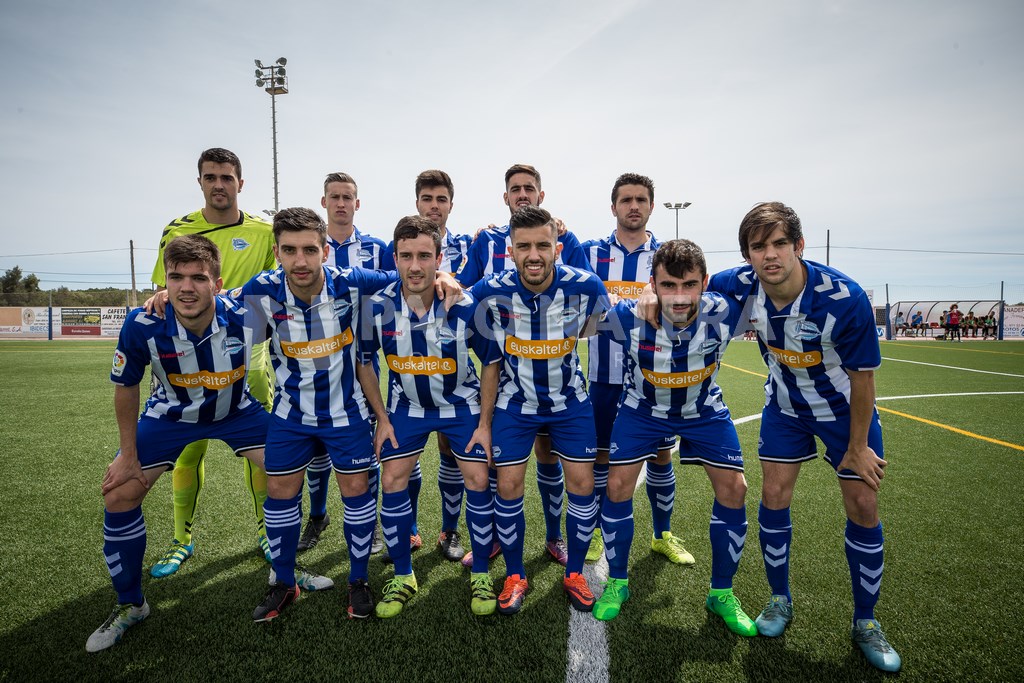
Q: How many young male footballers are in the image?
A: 11